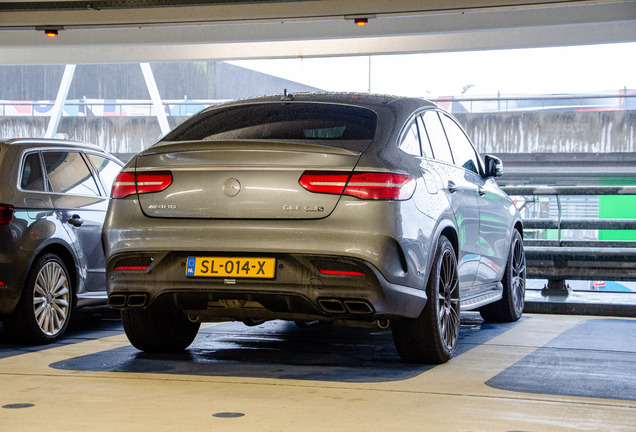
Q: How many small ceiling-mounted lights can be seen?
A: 2